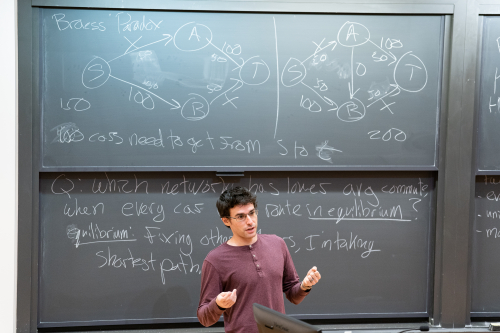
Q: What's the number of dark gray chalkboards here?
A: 4